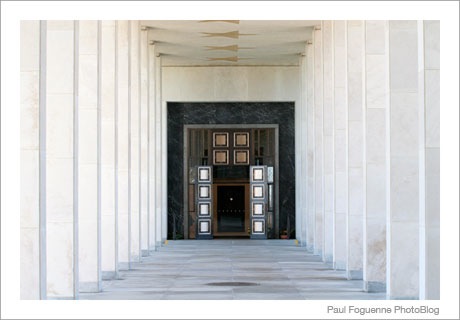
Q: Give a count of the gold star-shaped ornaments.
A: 4